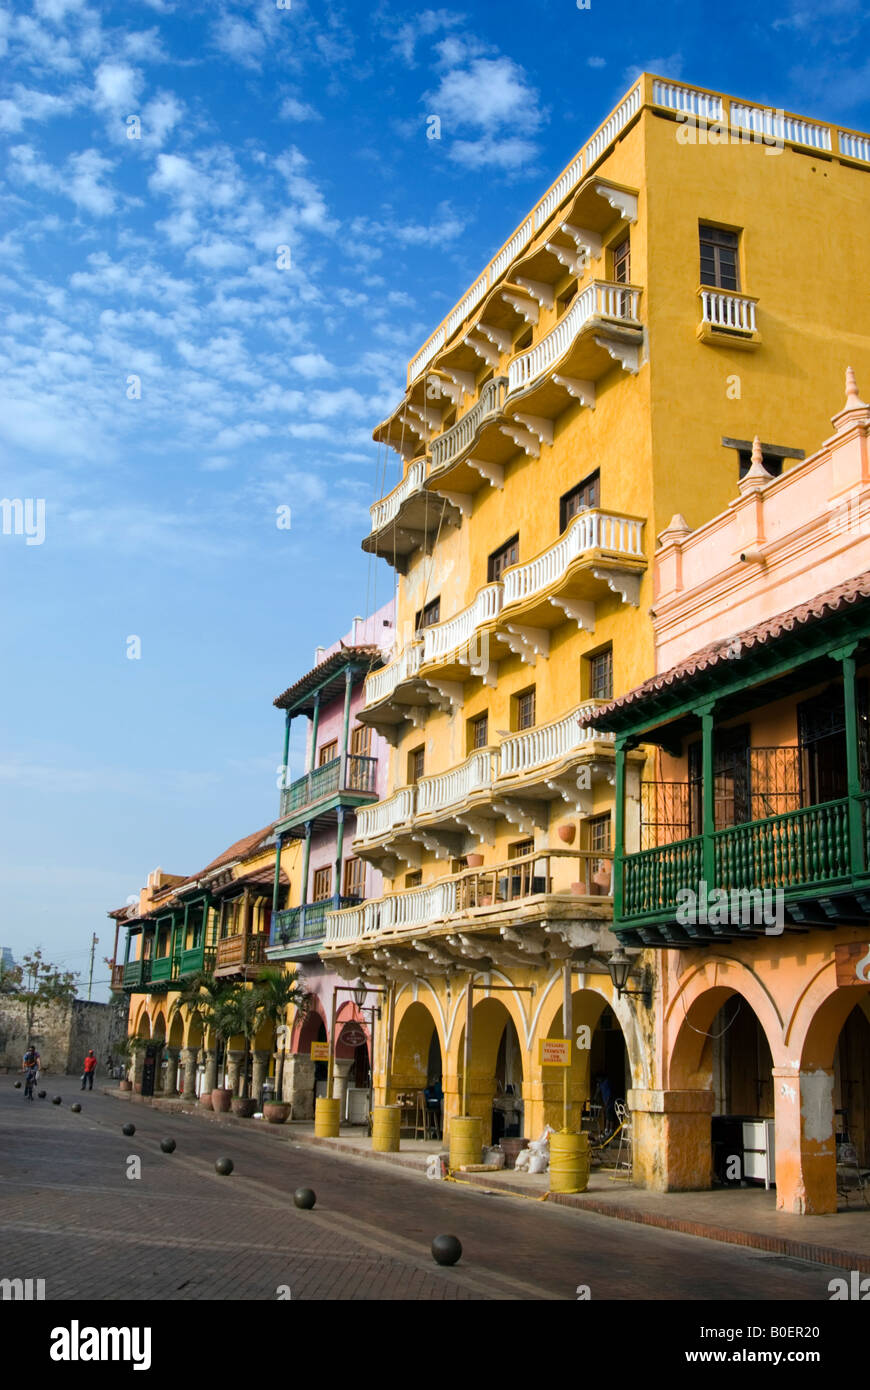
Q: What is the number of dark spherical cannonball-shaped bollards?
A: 9